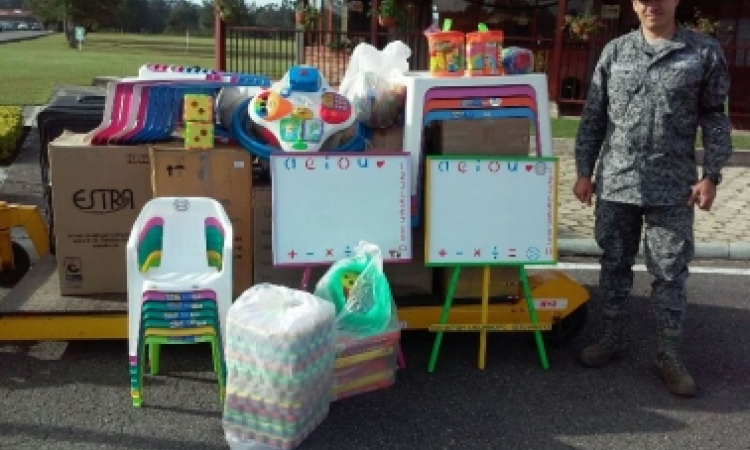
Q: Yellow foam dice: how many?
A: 2